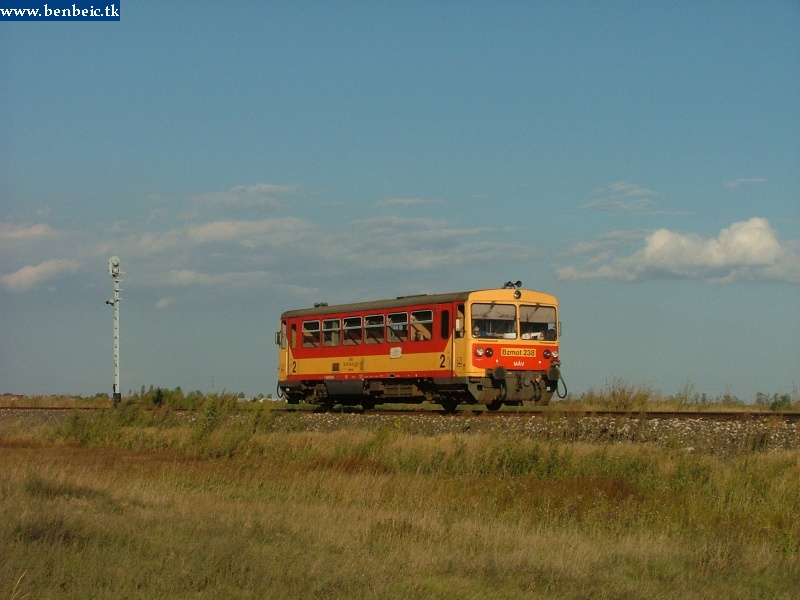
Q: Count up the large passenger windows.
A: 6